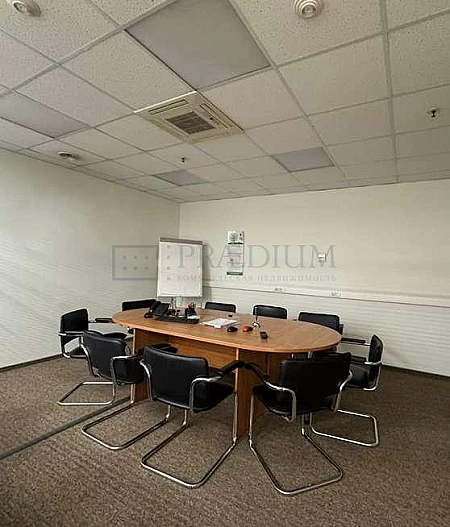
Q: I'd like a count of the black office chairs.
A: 9